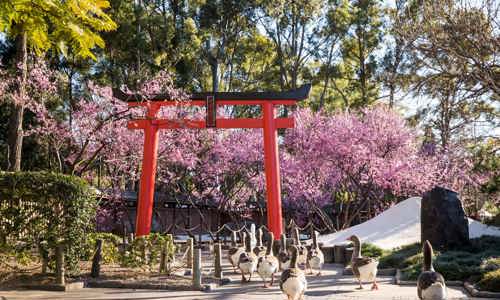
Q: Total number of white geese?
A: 1